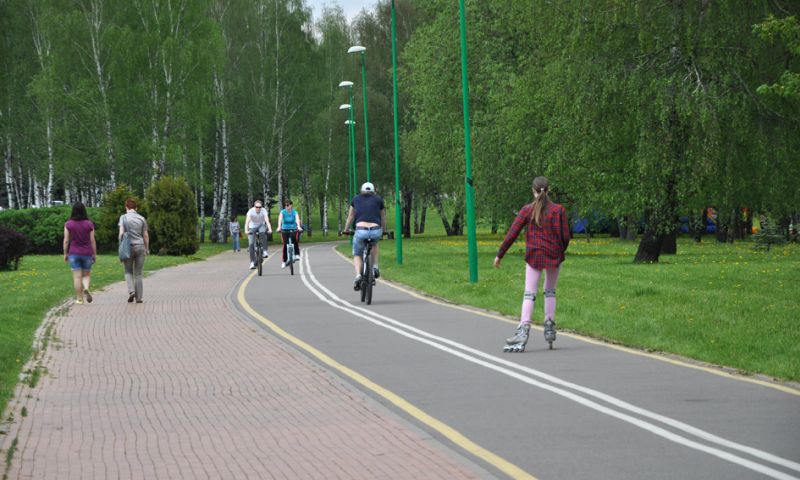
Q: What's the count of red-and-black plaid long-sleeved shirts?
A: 1